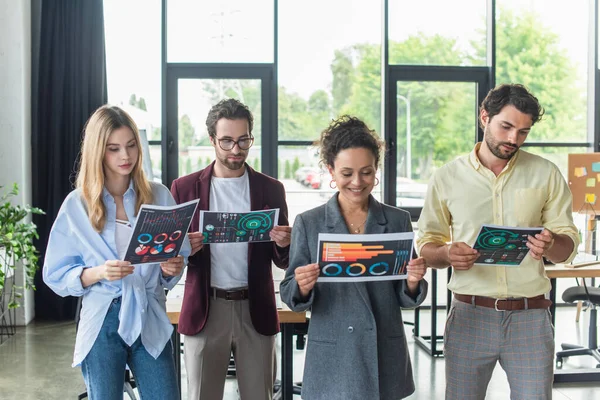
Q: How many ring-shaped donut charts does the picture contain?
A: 6